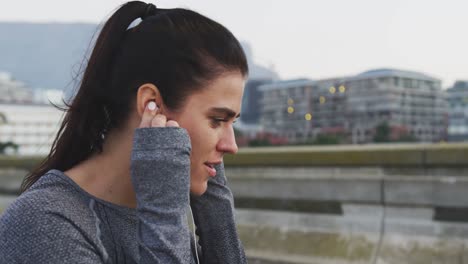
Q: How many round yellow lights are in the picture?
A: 6